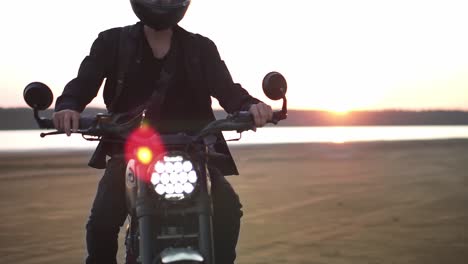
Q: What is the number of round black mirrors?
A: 2